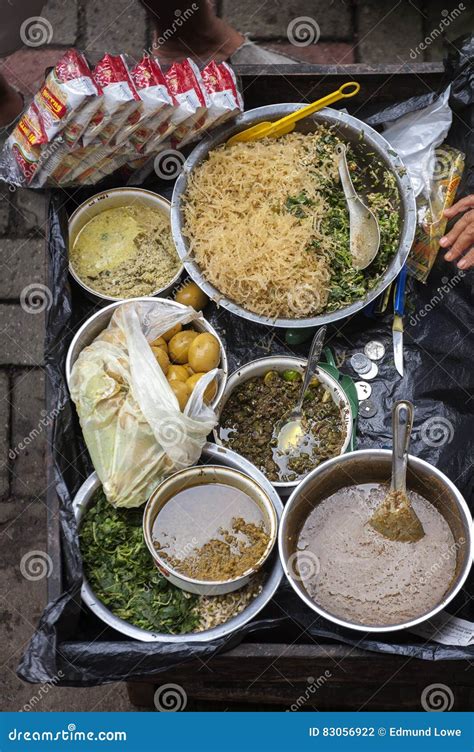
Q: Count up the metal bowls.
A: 7